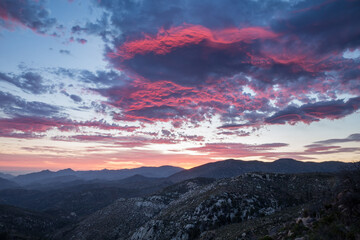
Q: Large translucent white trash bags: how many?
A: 0